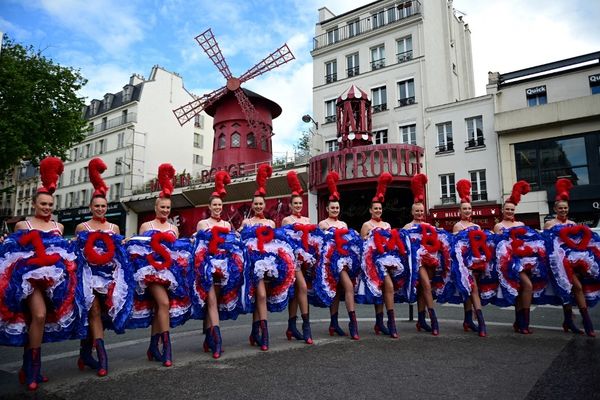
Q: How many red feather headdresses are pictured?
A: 12